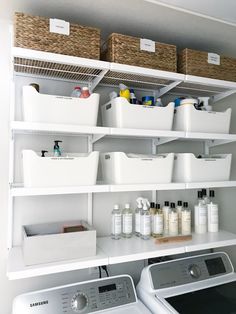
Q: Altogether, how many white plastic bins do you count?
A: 6